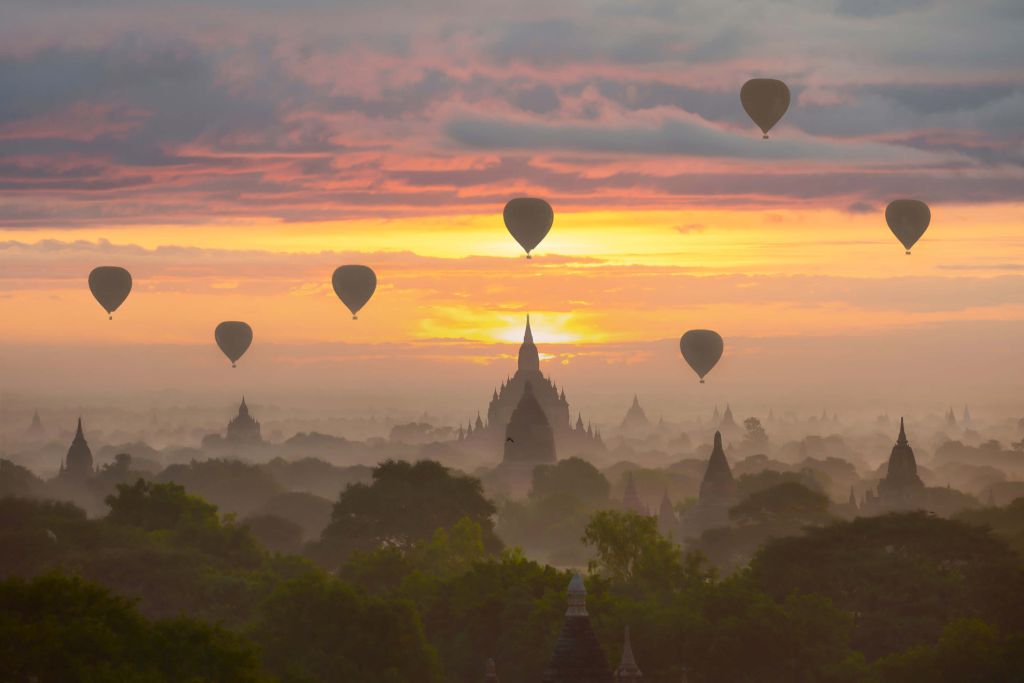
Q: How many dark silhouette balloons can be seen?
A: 7